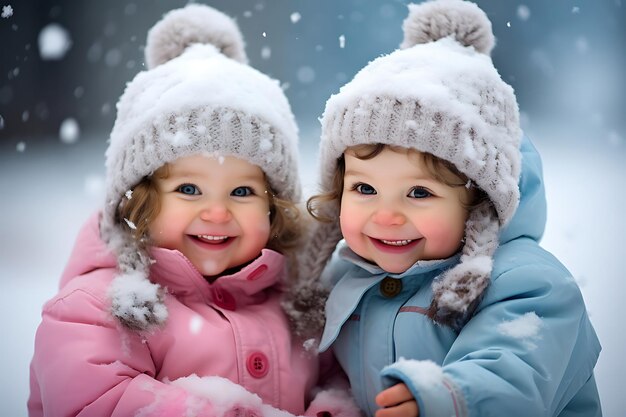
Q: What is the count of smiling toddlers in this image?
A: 2